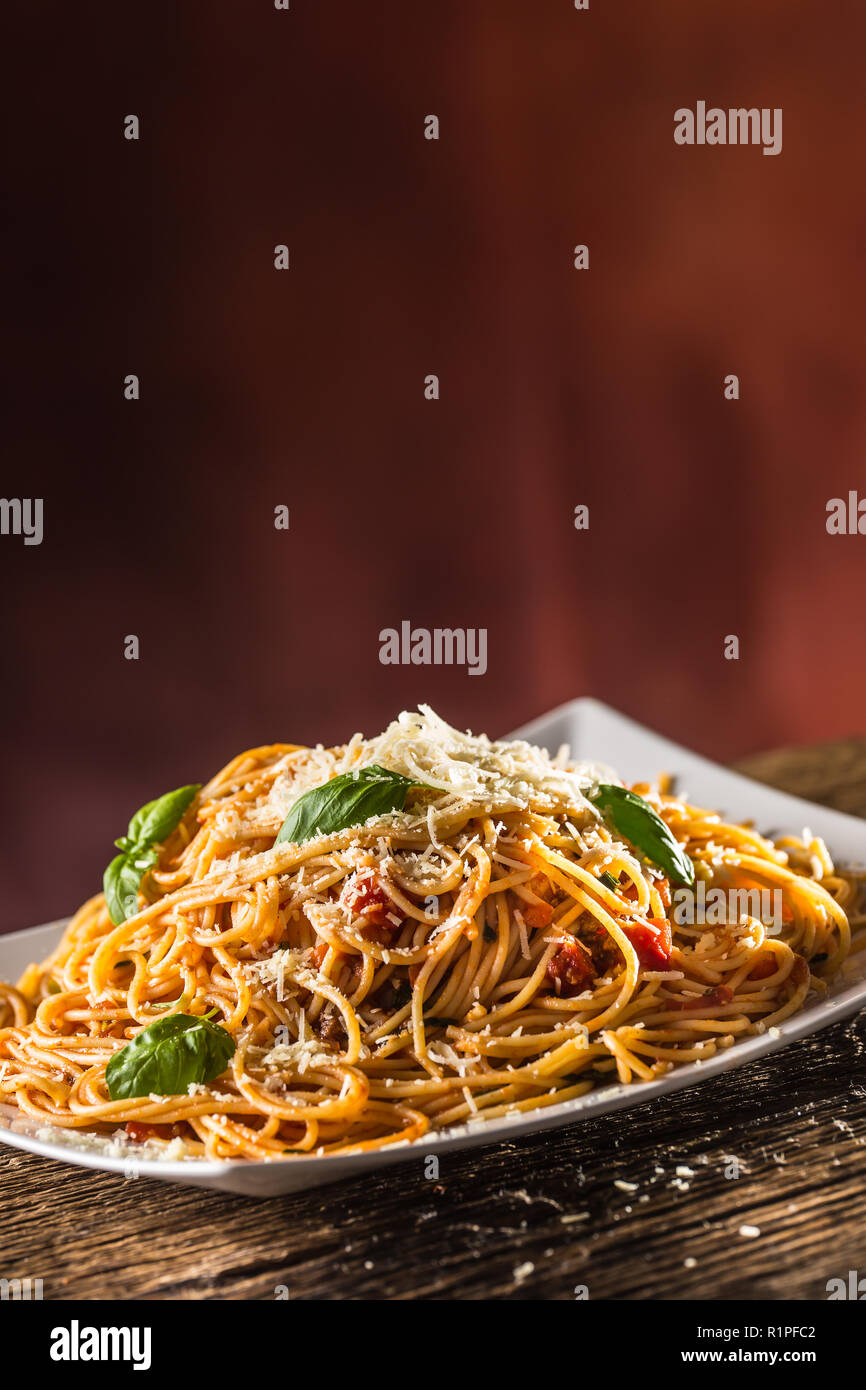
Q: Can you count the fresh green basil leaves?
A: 5